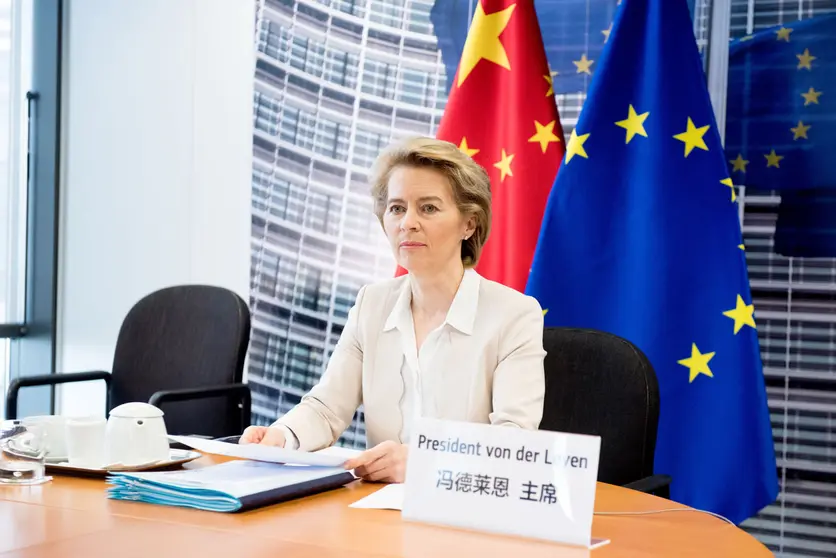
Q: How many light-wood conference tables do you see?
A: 1